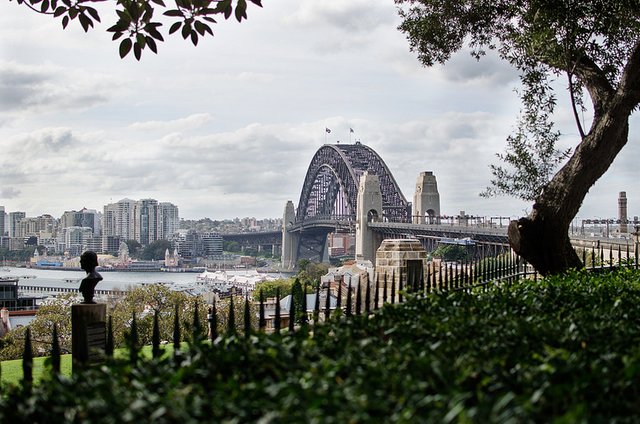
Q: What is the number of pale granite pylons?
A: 3